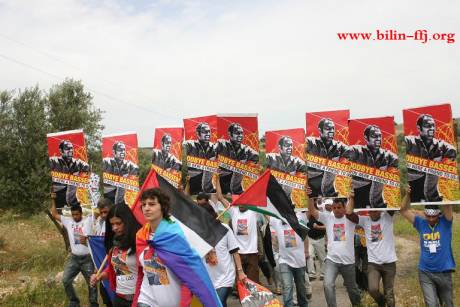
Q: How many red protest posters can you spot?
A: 9